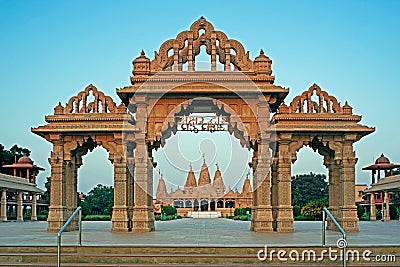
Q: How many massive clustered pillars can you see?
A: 4